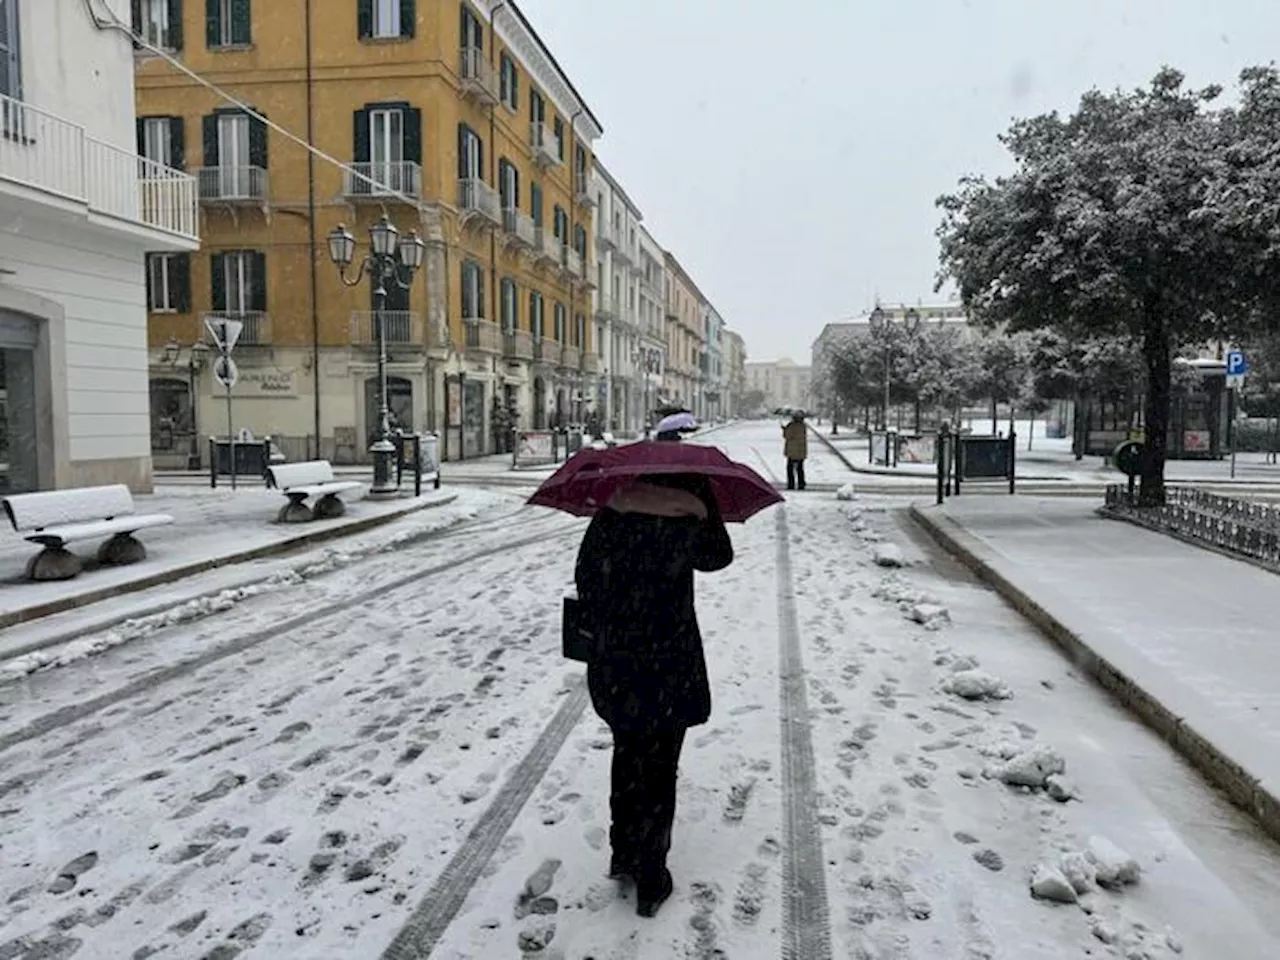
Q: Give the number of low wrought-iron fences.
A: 1